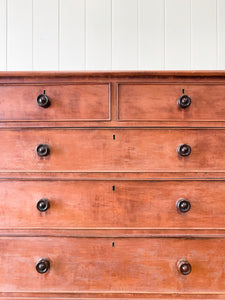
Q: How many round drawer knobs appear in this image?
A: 8